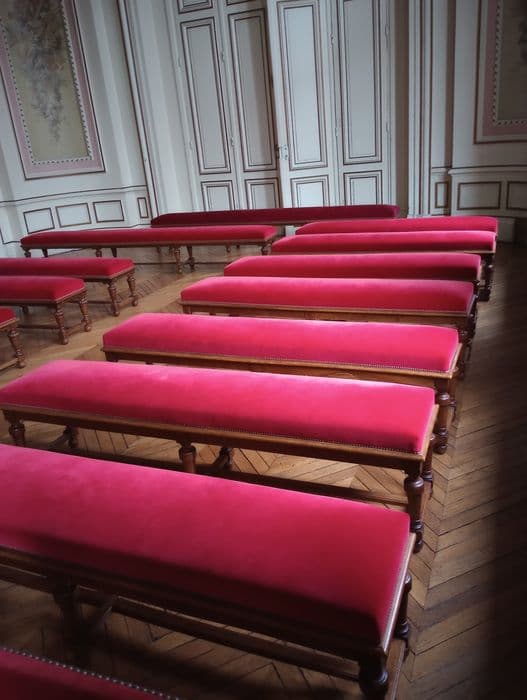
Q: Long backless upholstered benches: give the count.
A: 13